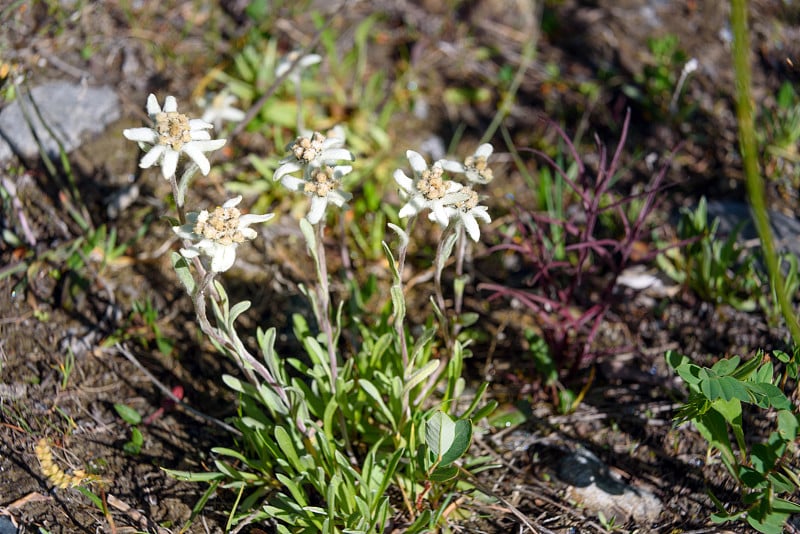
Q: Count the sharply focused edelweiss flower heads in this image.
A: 7